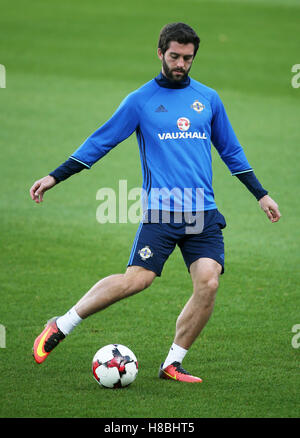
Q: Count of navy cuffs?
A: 2